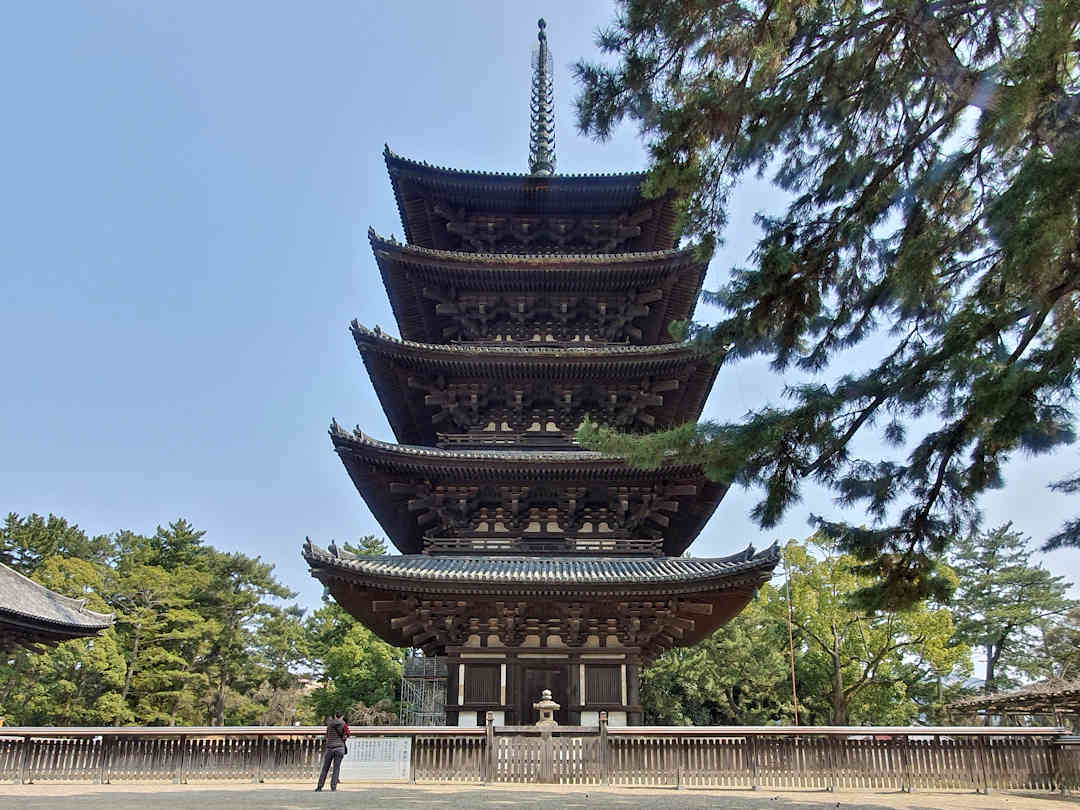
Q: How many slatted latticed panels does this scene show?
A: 2